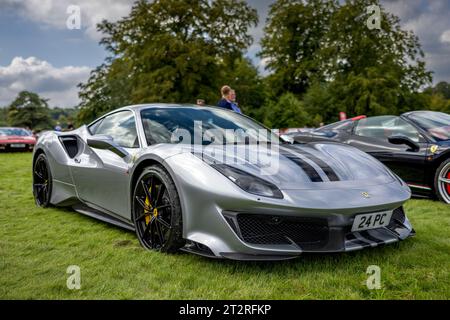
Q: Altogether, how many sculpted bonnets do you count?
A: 1